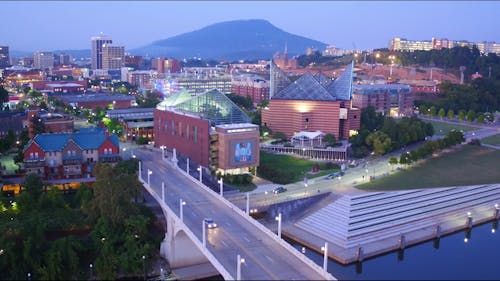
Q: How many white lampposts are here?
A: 13